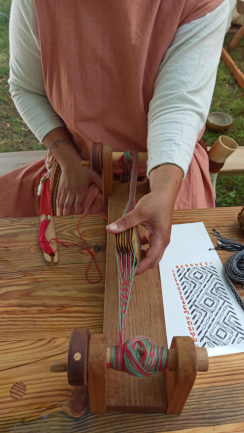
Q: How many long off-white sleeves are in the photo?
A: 2